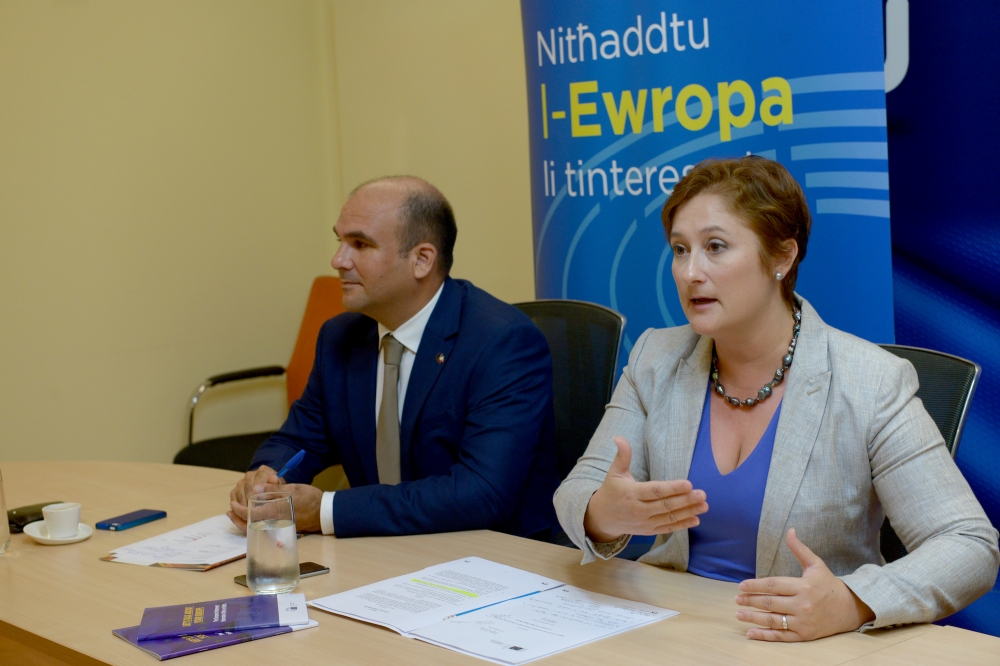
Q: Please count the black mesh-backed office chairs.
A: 2